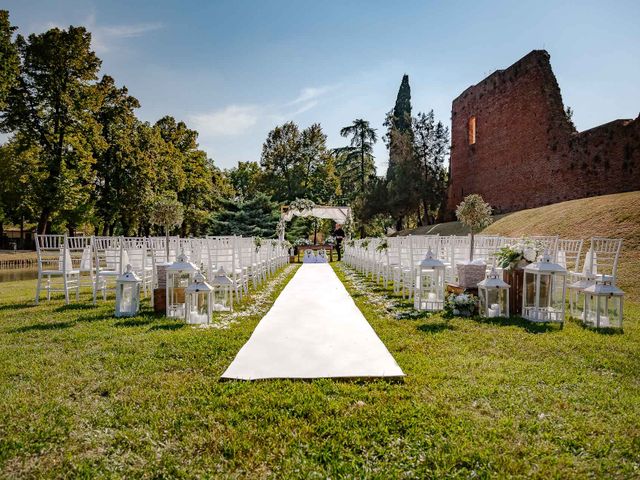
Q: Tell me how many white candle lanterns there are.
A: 9